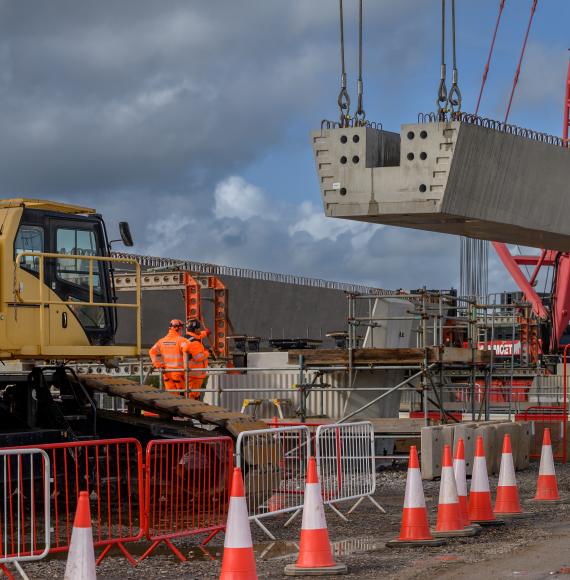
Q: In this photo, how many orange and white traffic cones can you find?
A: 9